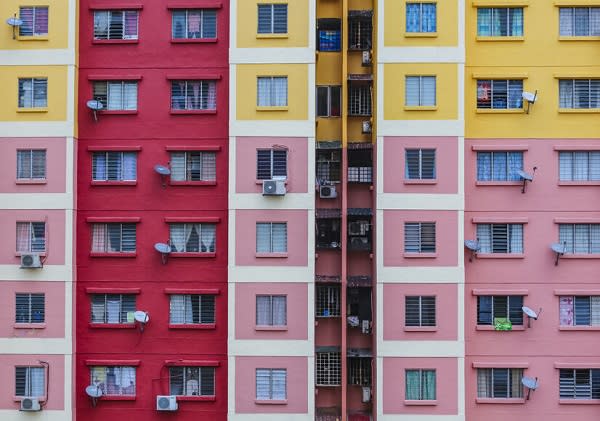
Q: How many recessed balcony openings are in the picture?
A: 12